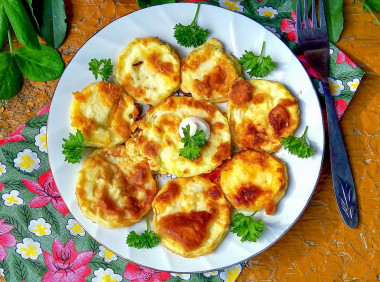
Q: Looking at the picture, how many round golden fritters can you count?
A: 8